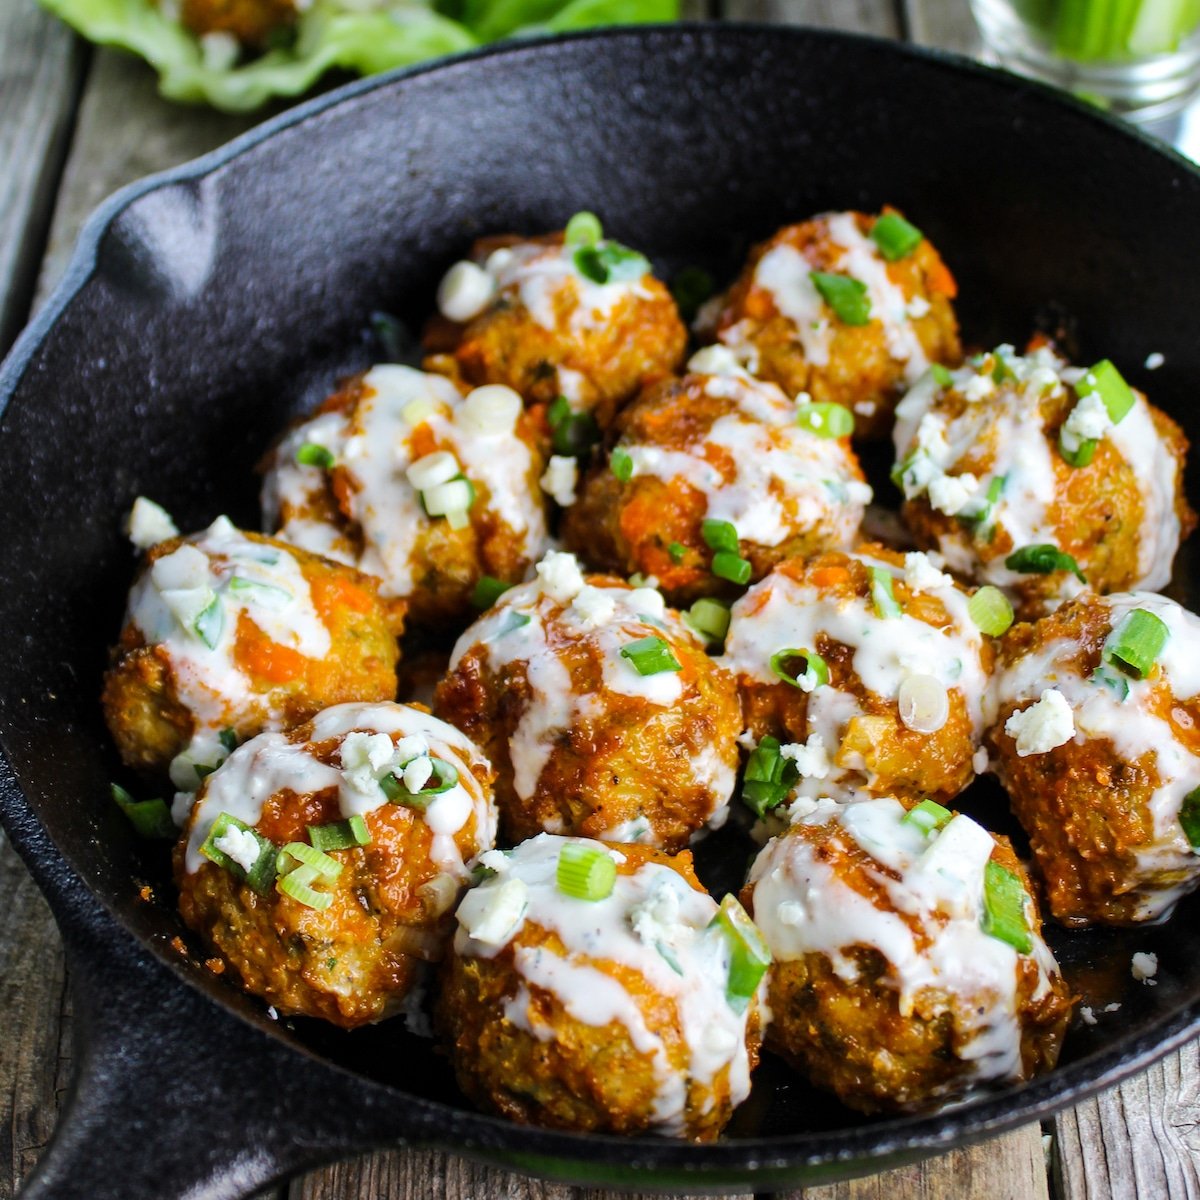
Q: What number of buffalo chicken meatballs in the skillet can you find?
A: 12